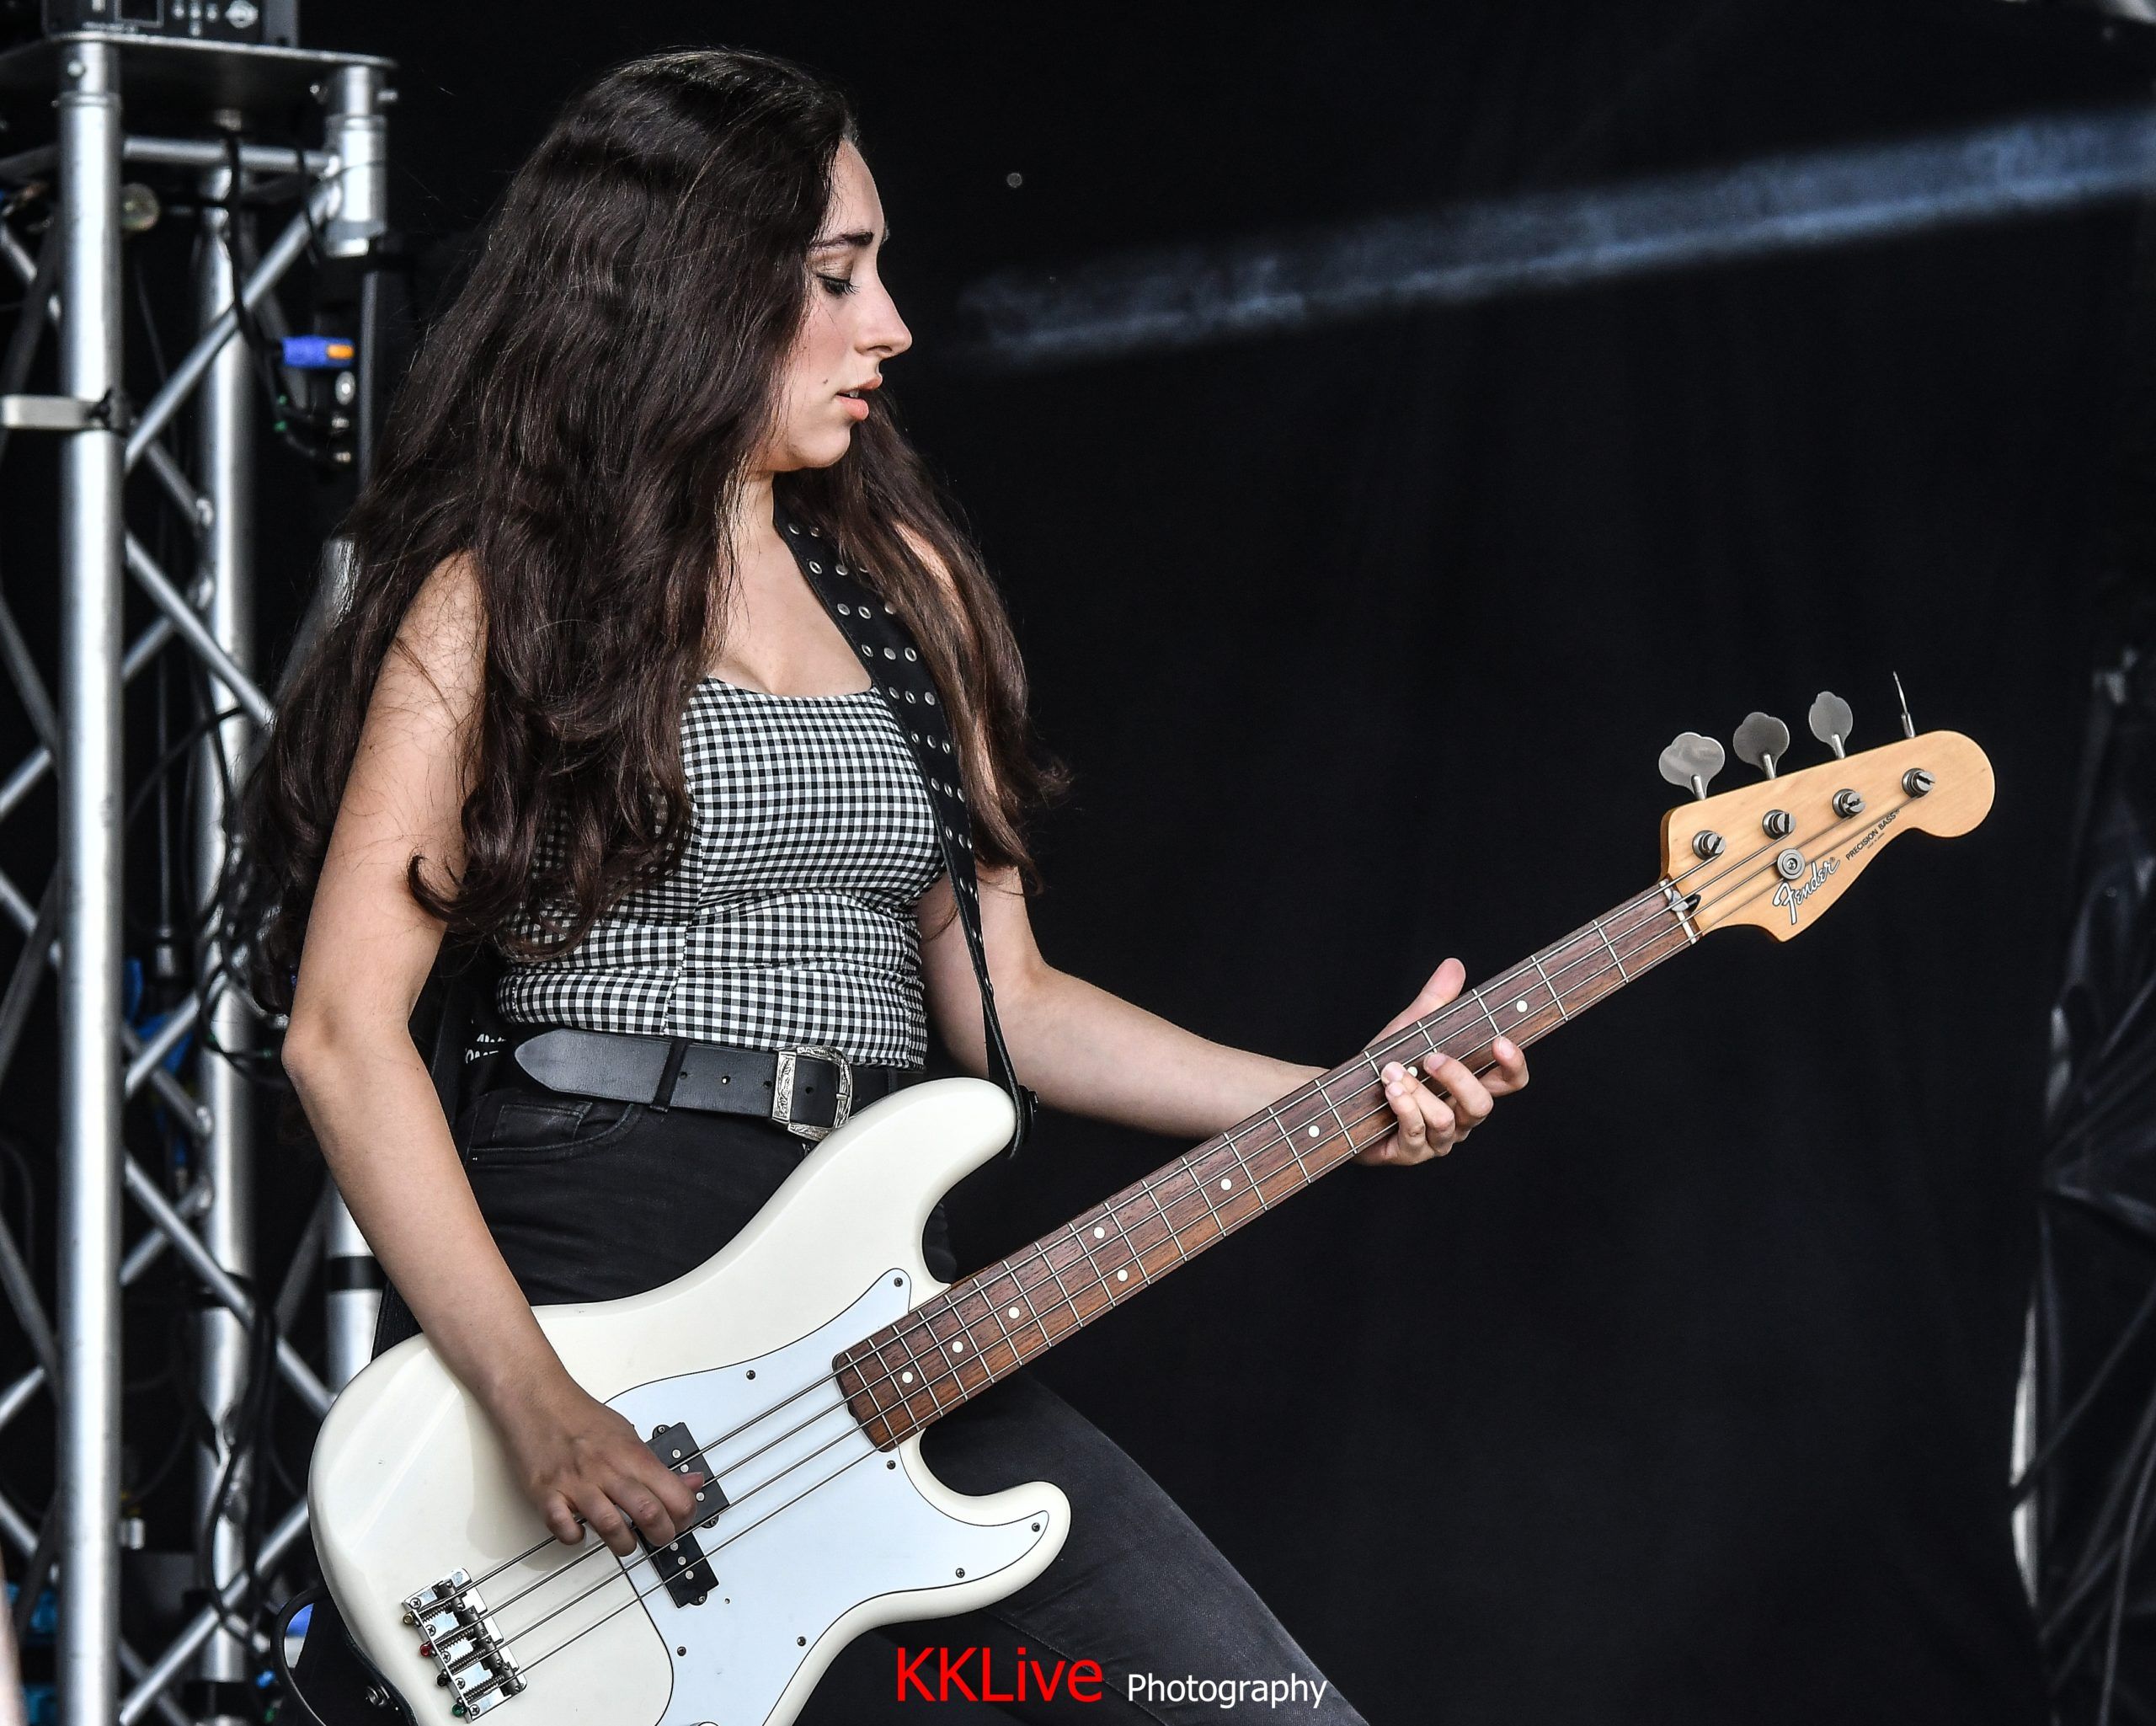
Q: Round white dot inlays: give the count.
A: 9